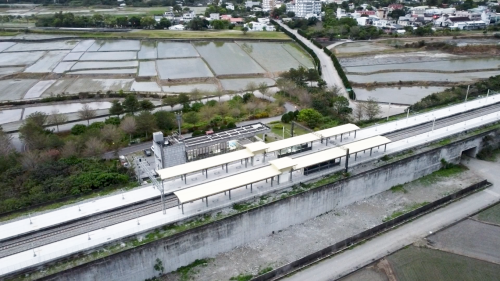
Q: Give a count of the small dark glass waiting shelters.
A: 2